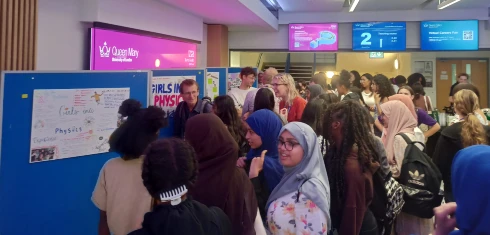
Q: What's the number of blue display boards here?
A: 4